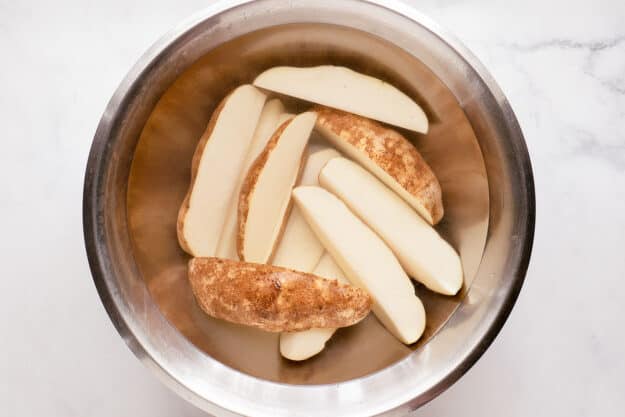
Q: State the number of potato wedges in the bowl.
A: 10